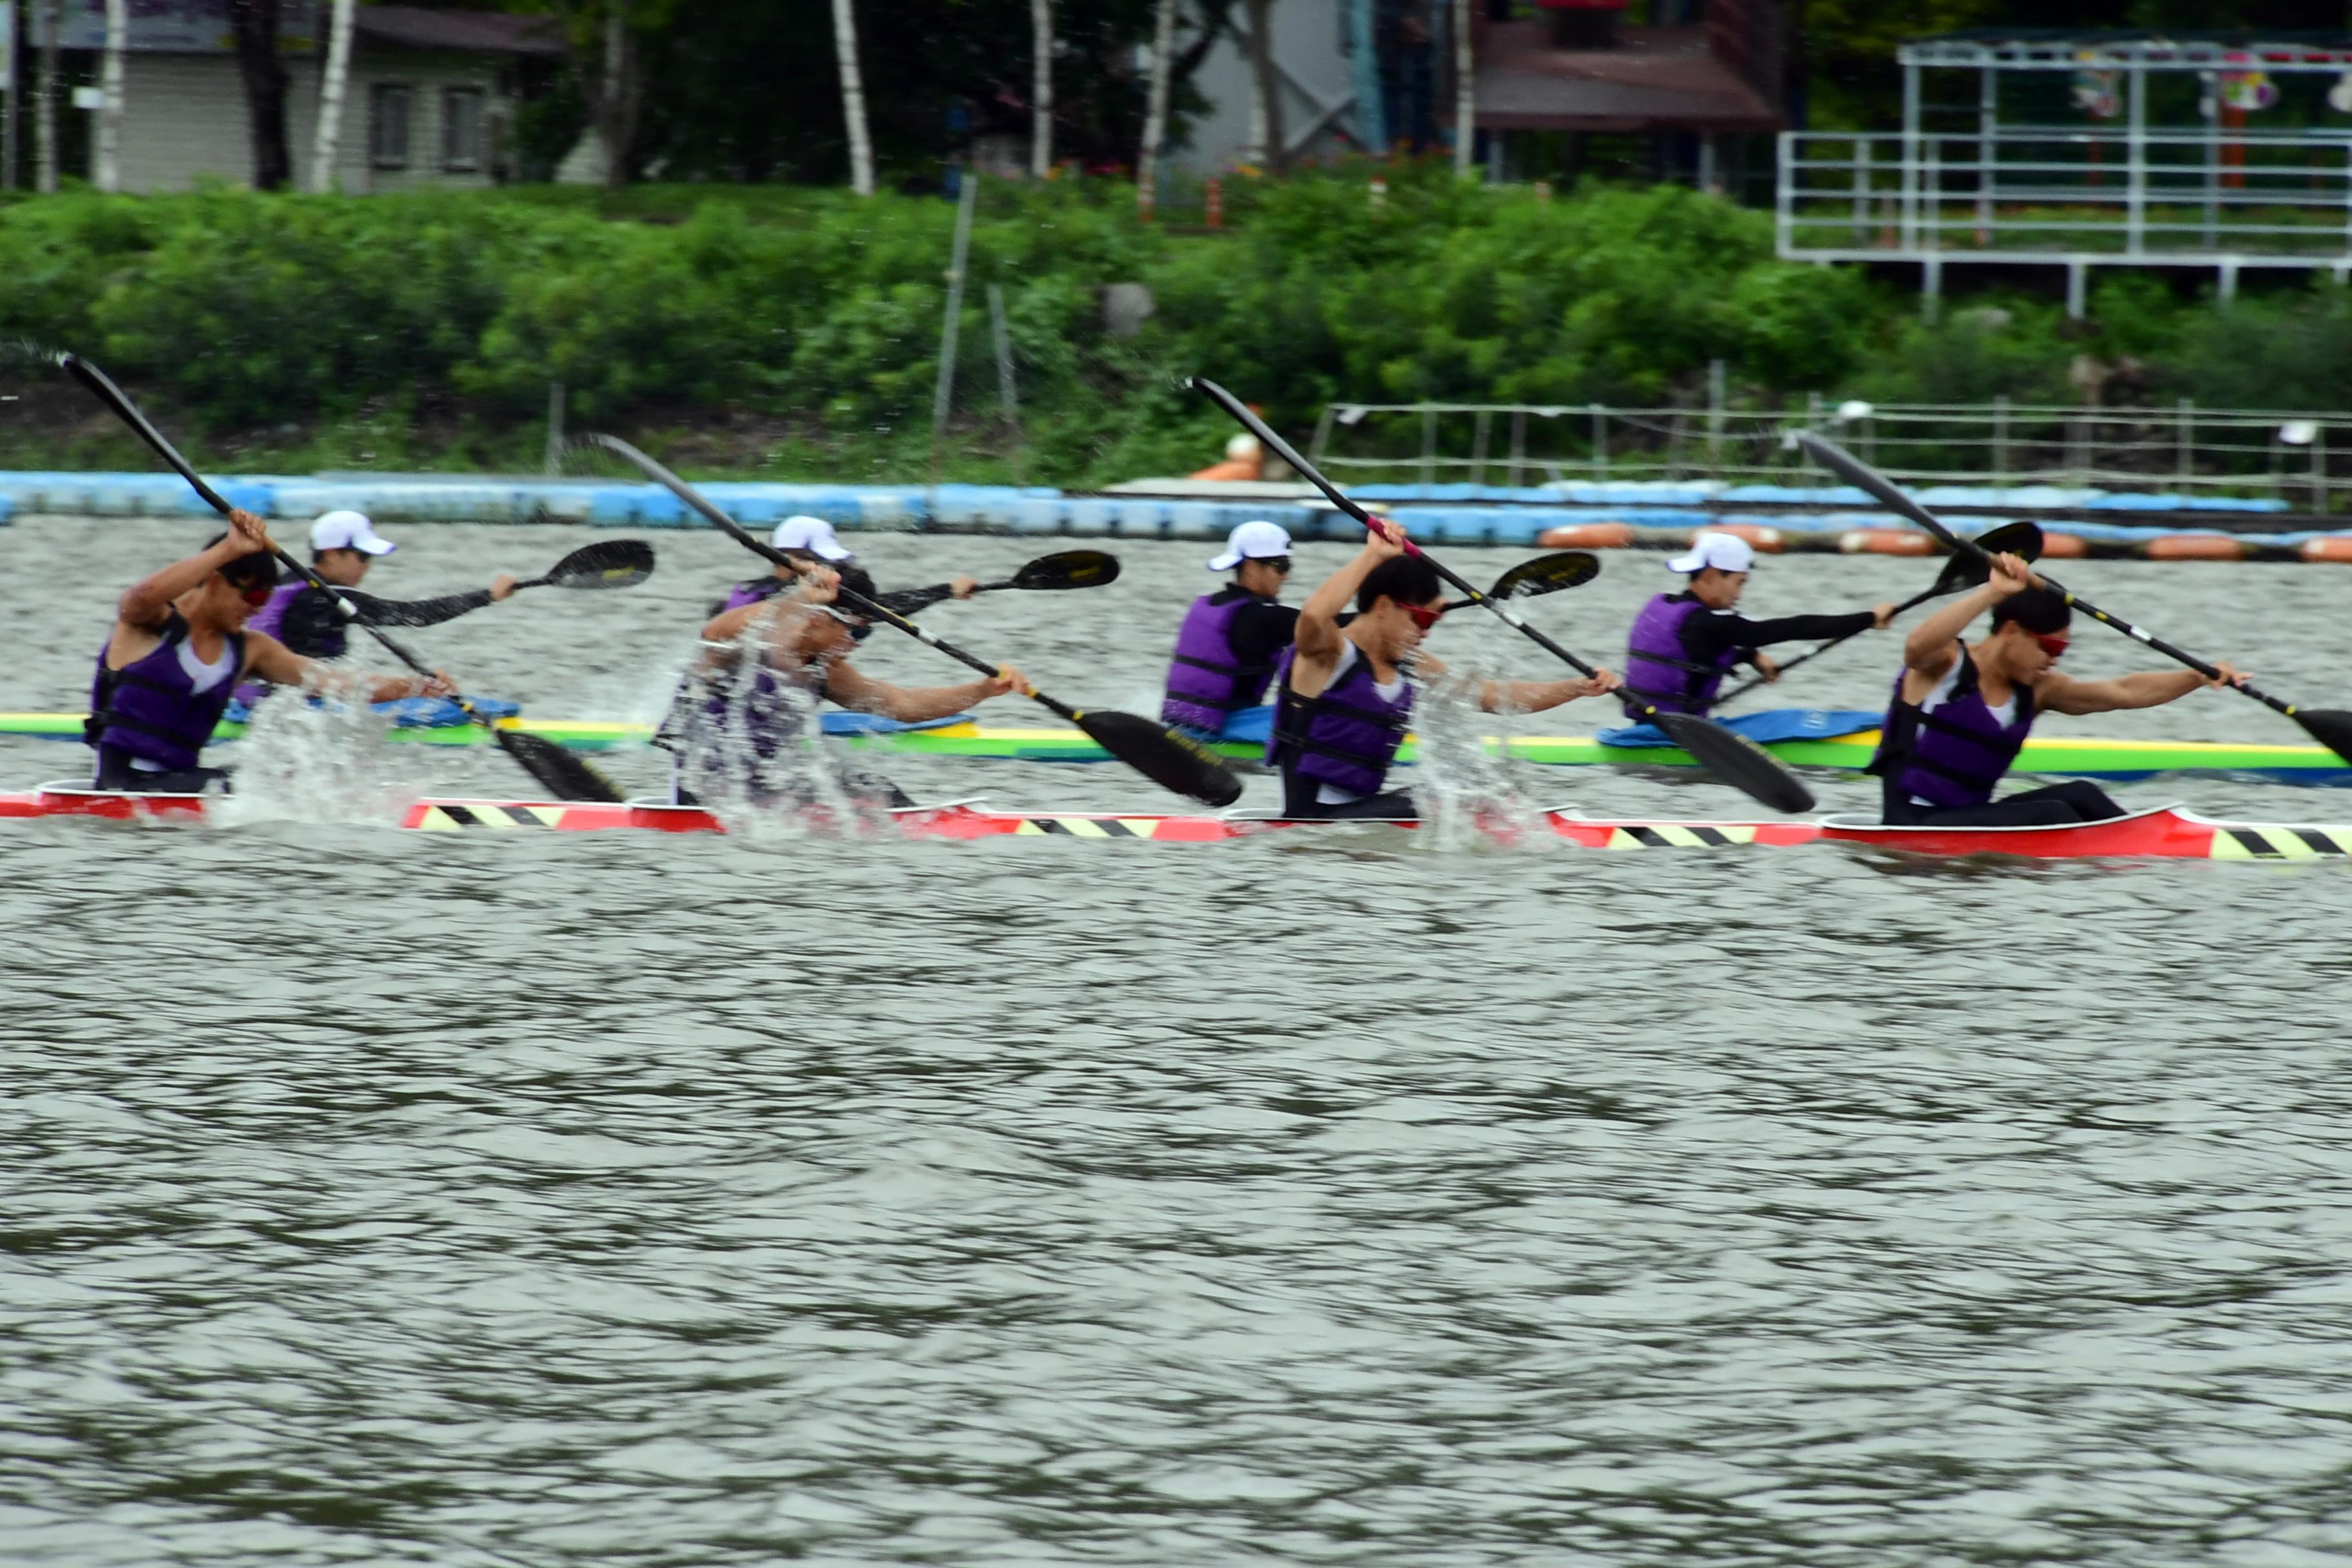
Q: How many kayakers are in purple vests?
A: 8